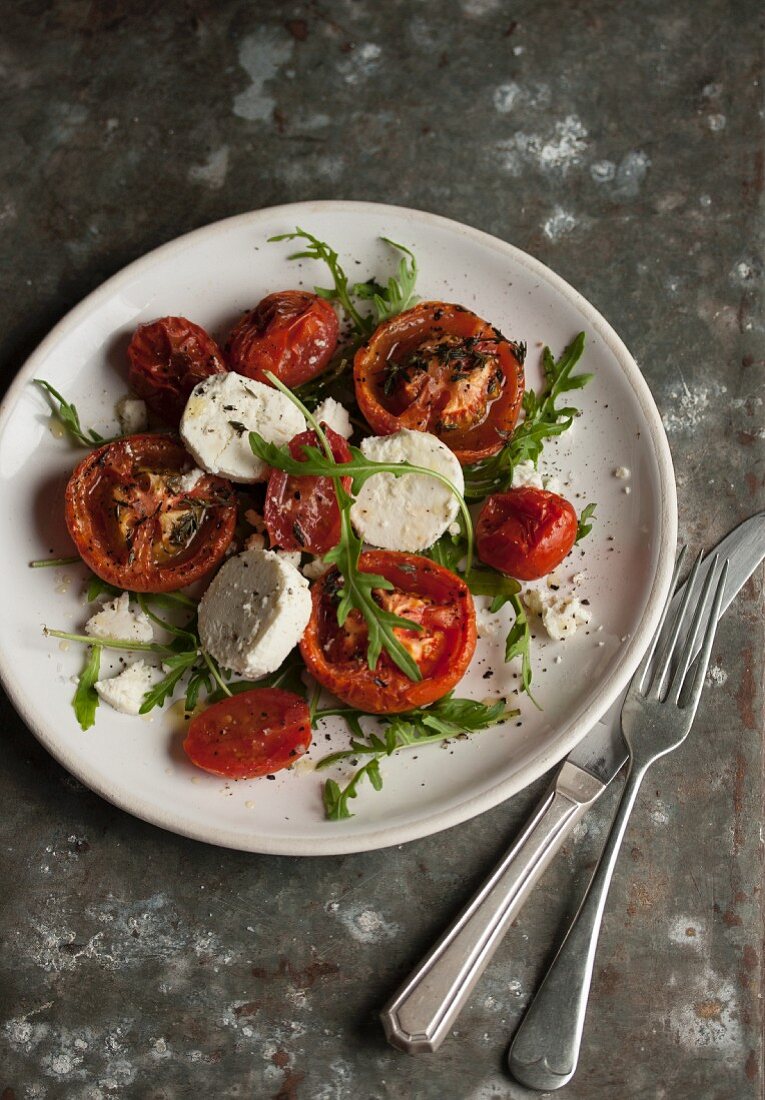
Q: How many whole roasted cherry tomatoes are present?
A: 3